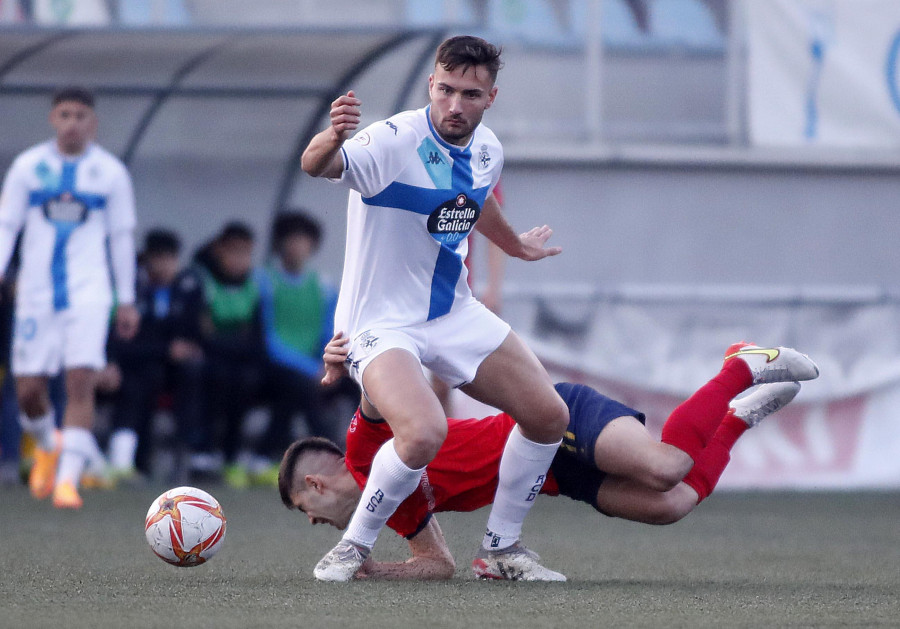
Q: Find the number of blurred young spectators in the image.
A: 3